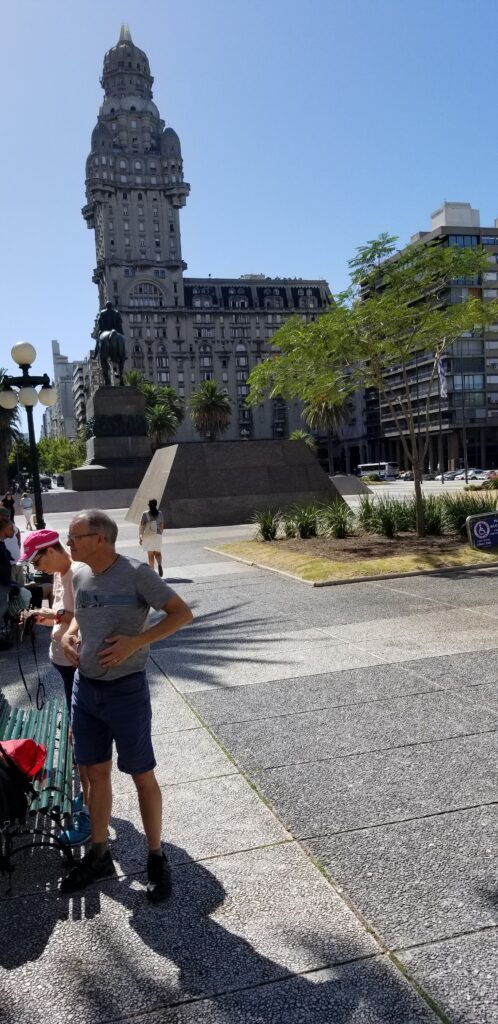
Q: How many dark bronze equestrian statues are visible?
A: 1